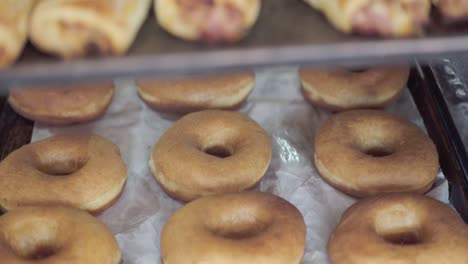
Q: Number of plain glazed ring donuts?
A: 9